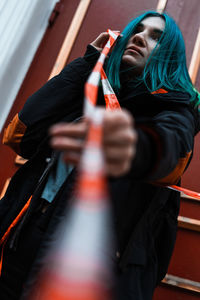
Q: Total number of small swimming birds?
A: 0